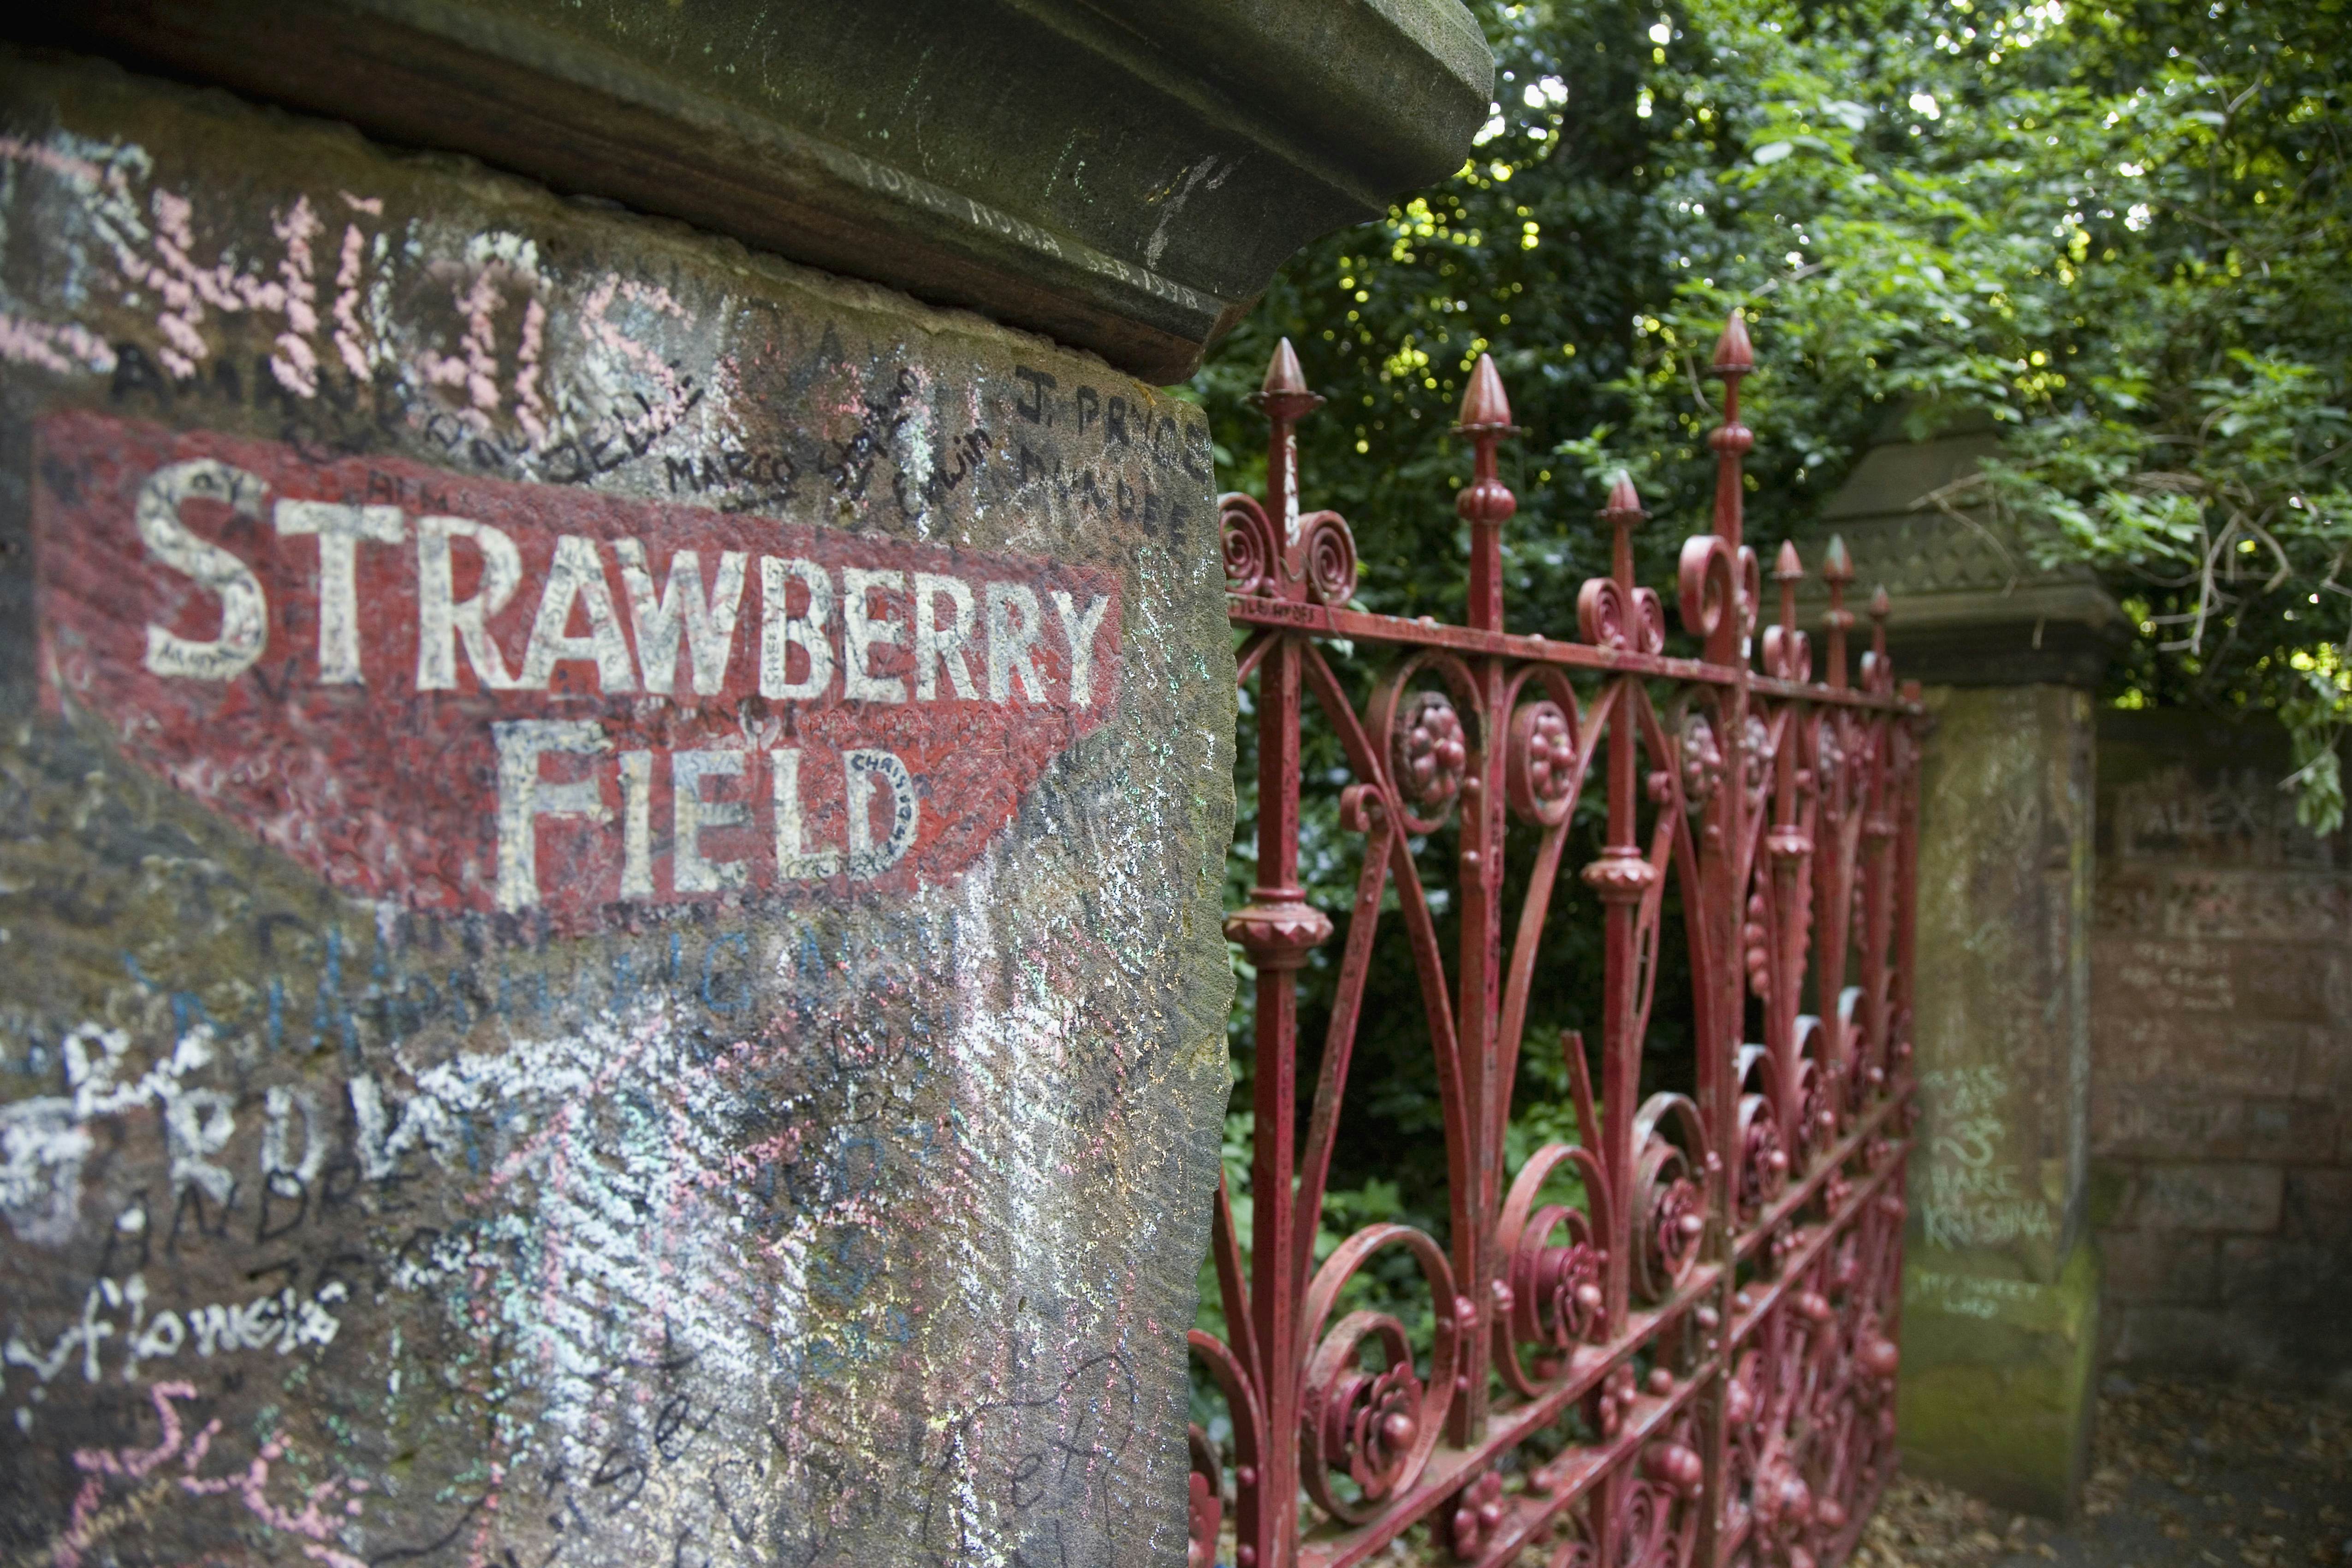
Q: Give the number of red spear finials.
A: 7